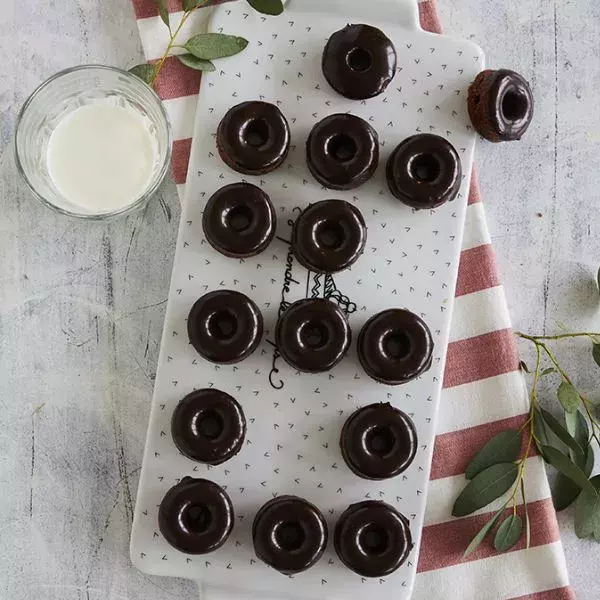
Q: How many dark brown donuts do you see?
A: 15